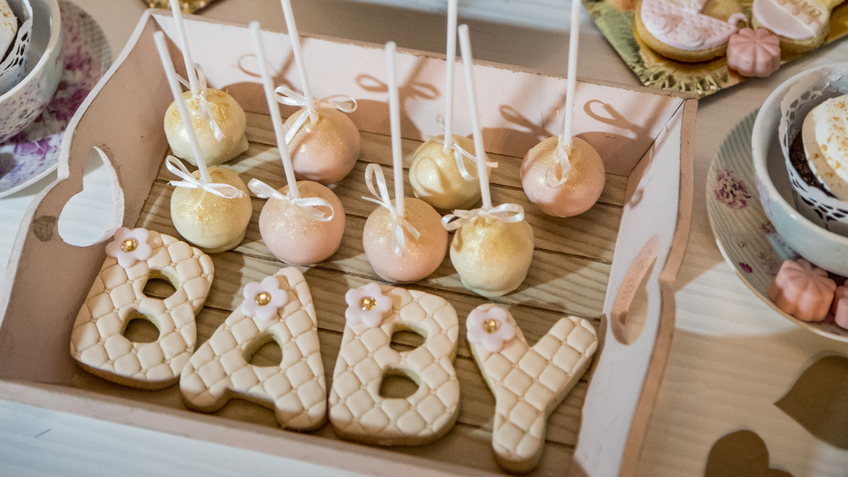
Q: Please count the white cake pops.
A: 4